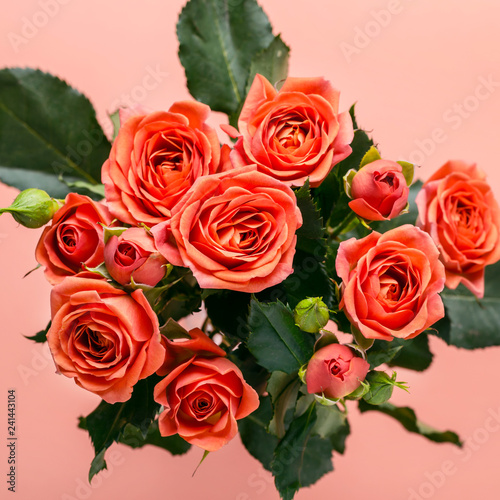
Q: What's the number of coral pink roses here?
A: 11